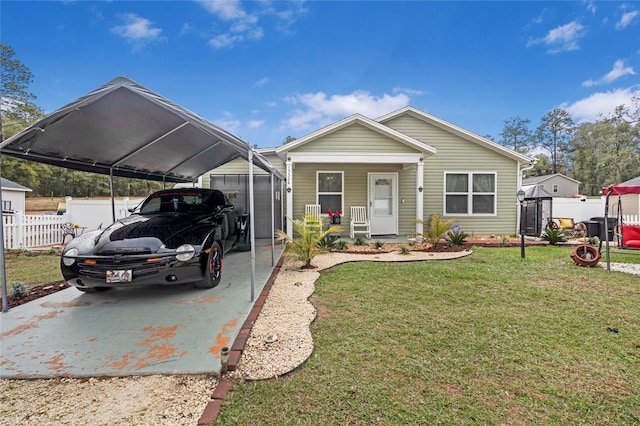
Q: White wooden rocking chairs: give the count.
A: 2